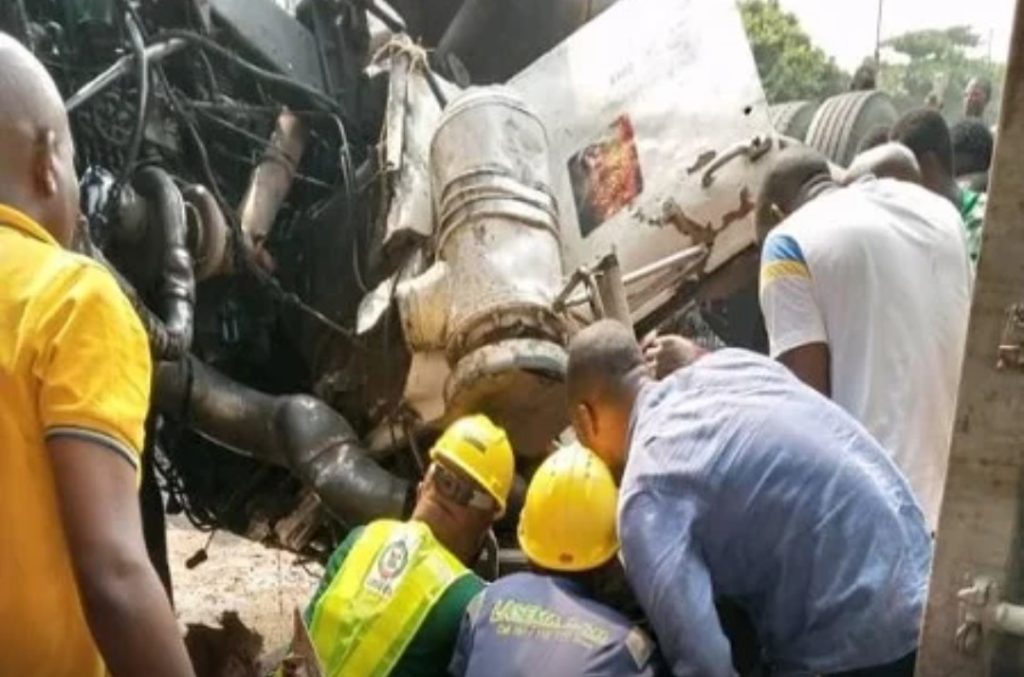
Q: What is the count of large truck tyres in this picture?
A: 2